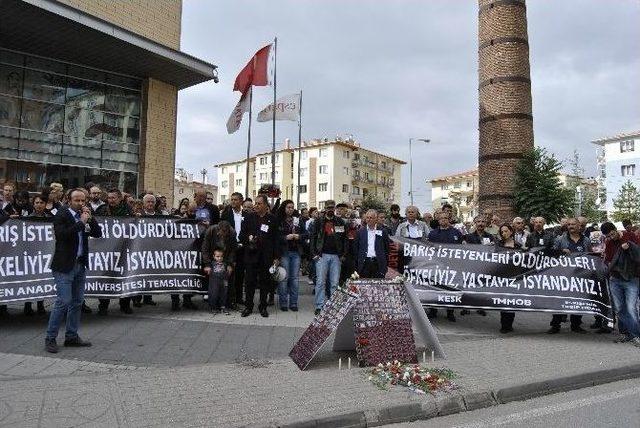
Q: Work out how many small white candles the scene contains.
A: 4